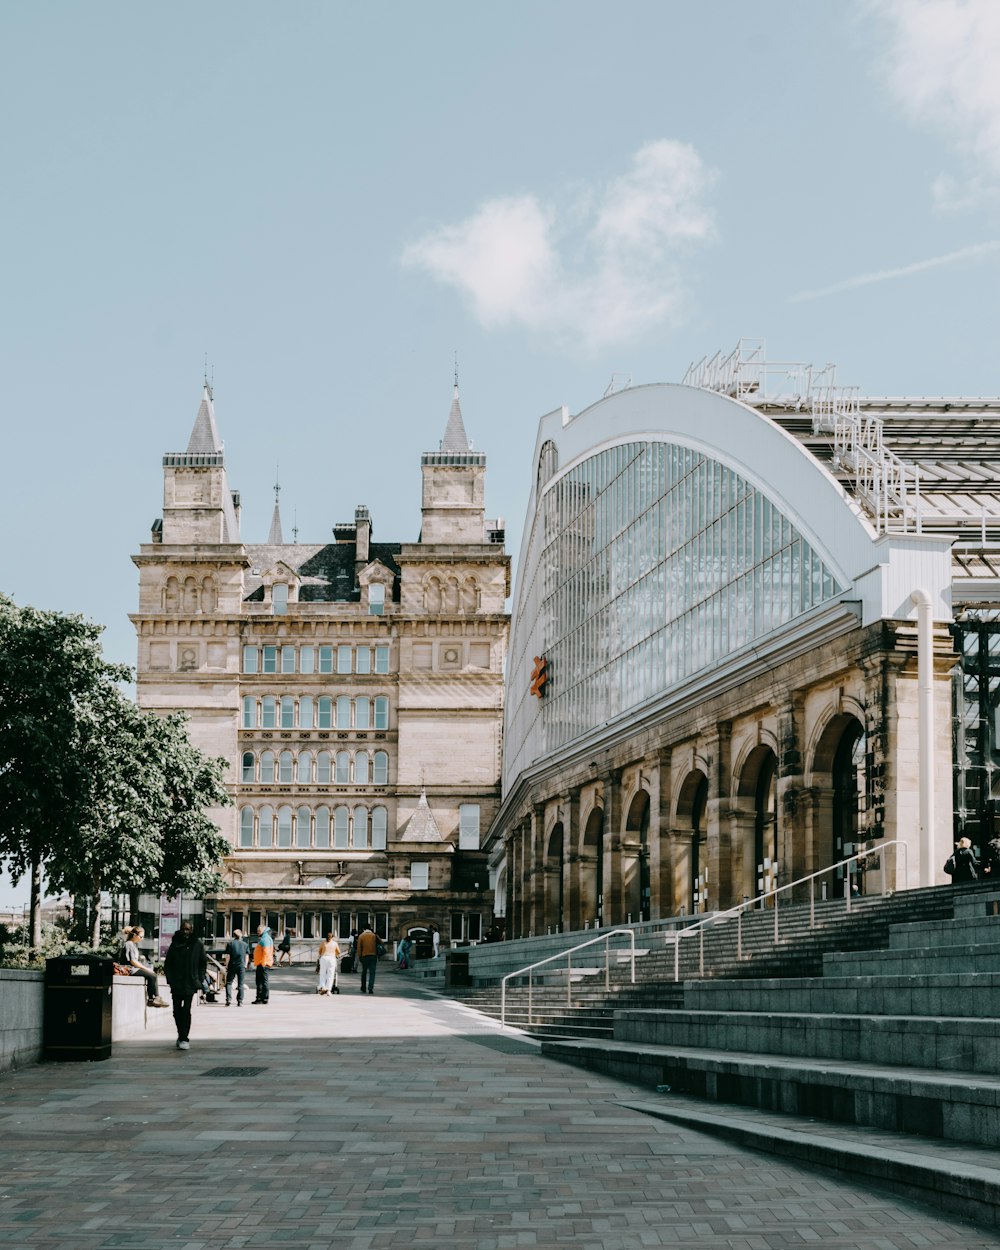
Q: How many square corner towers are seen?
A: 2